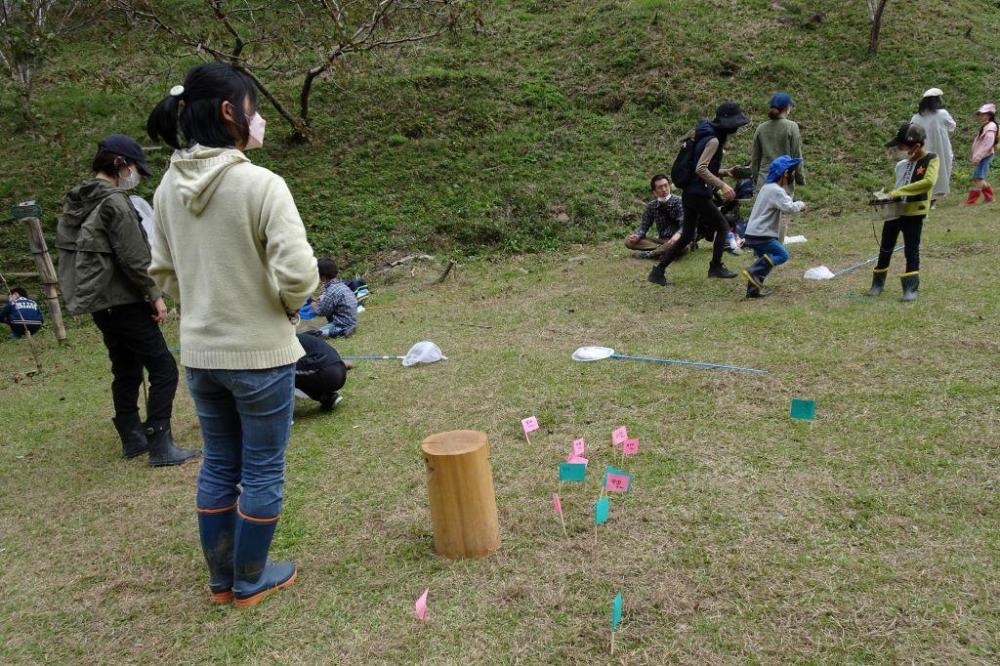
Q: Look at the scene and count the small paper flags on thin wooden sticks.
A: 13